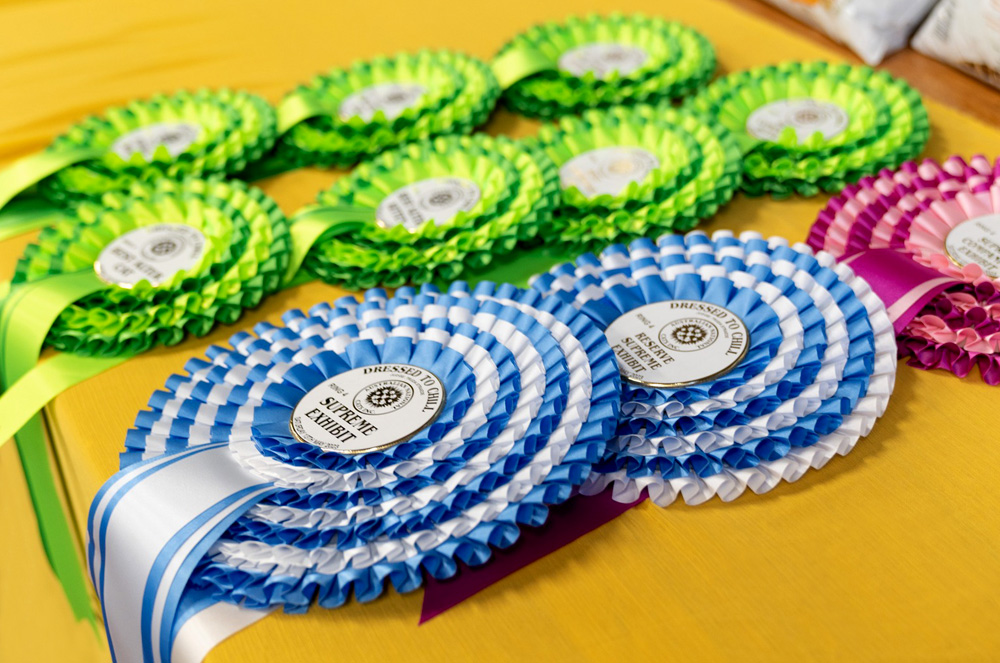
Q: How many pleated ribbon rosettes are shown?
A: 10